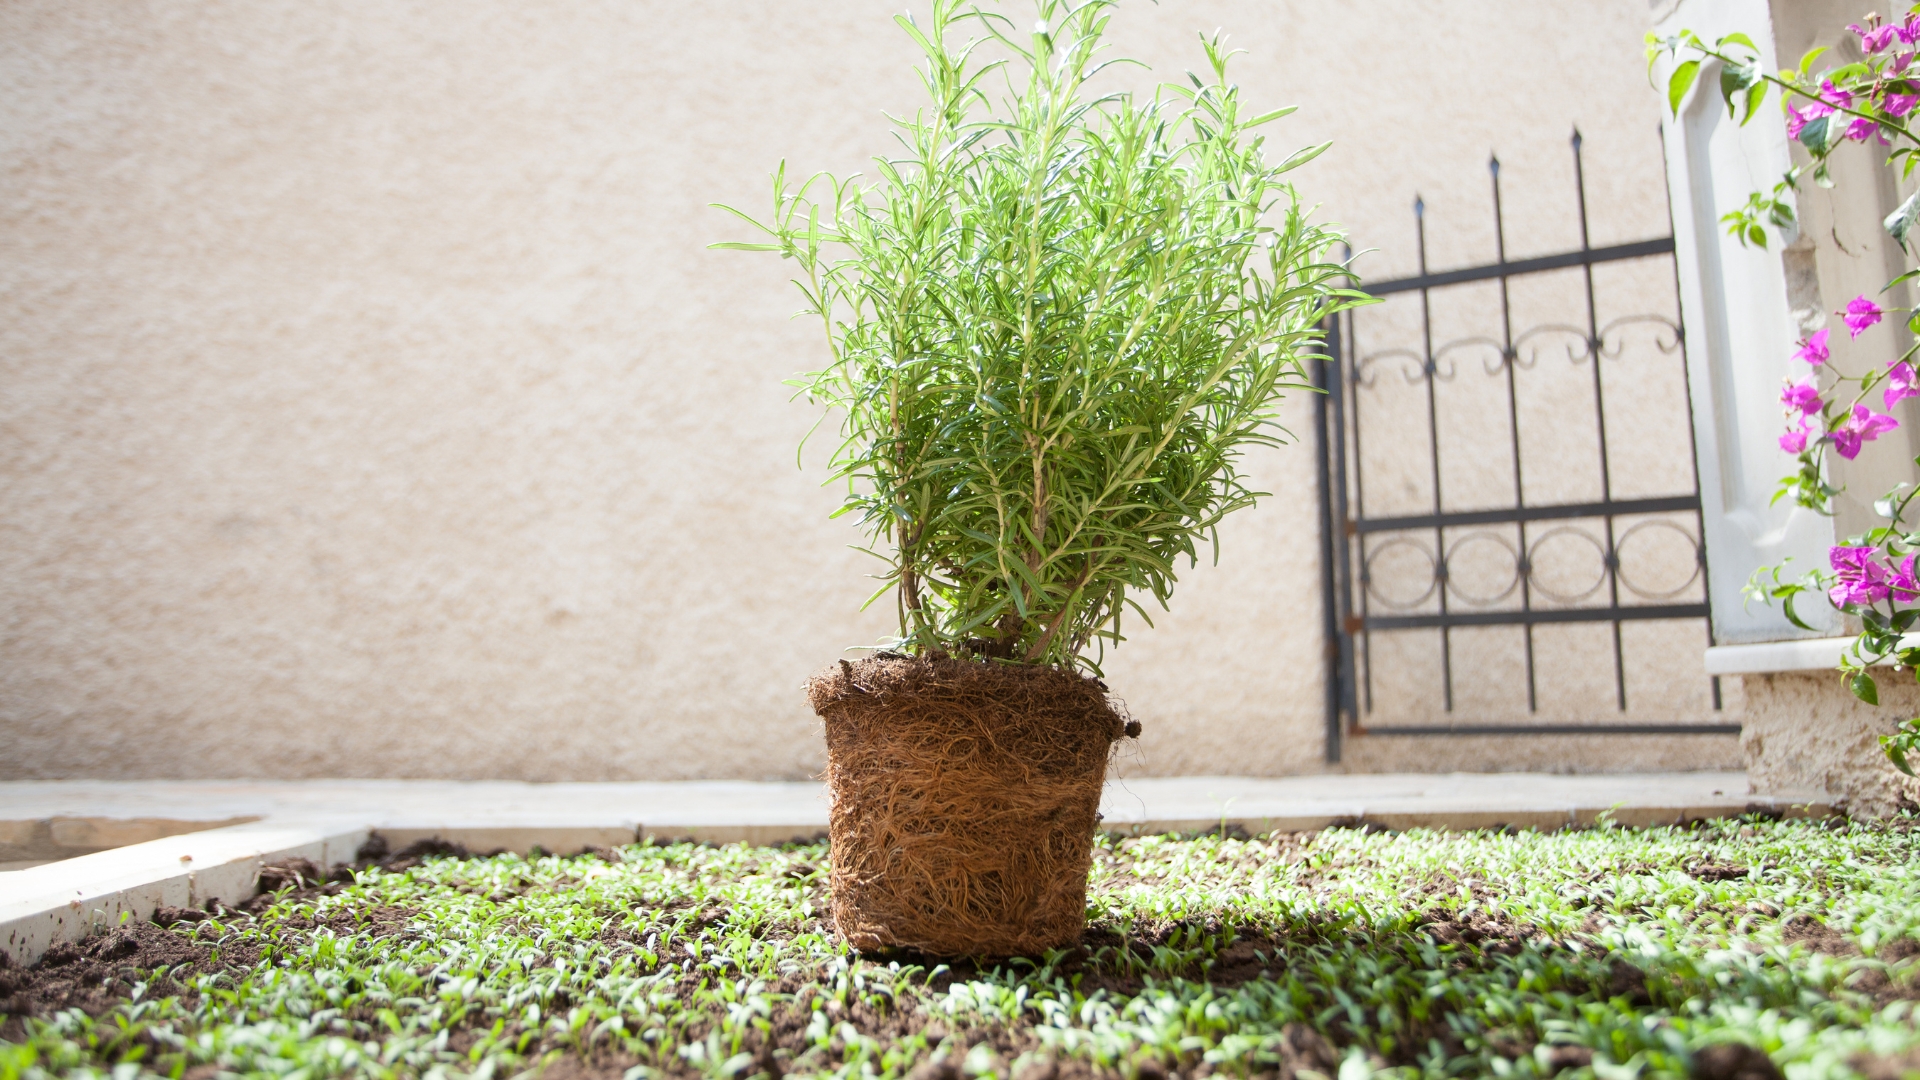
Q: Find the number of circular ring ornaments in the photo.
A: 4